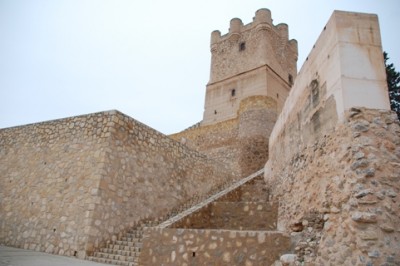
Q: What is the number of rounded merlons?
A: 5